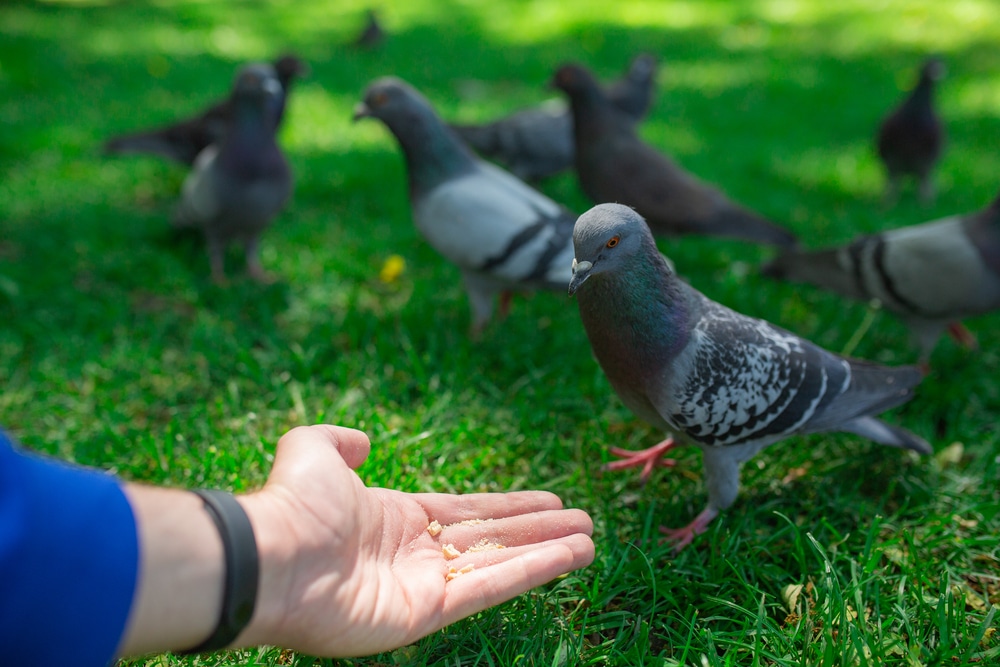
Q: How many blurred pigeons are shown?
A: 8